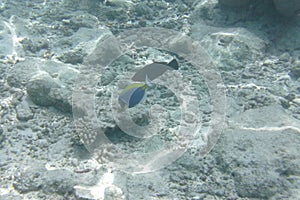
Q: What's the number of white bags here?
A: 0